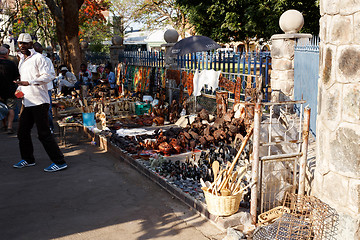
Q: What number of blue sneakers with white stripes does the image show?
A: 2